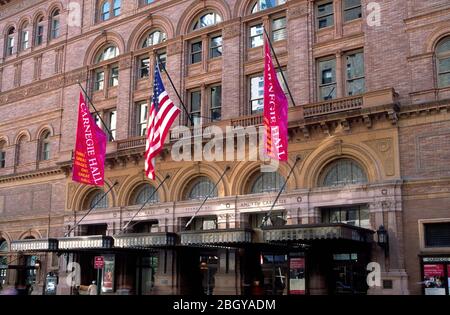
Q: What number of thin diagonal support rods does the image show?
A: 4